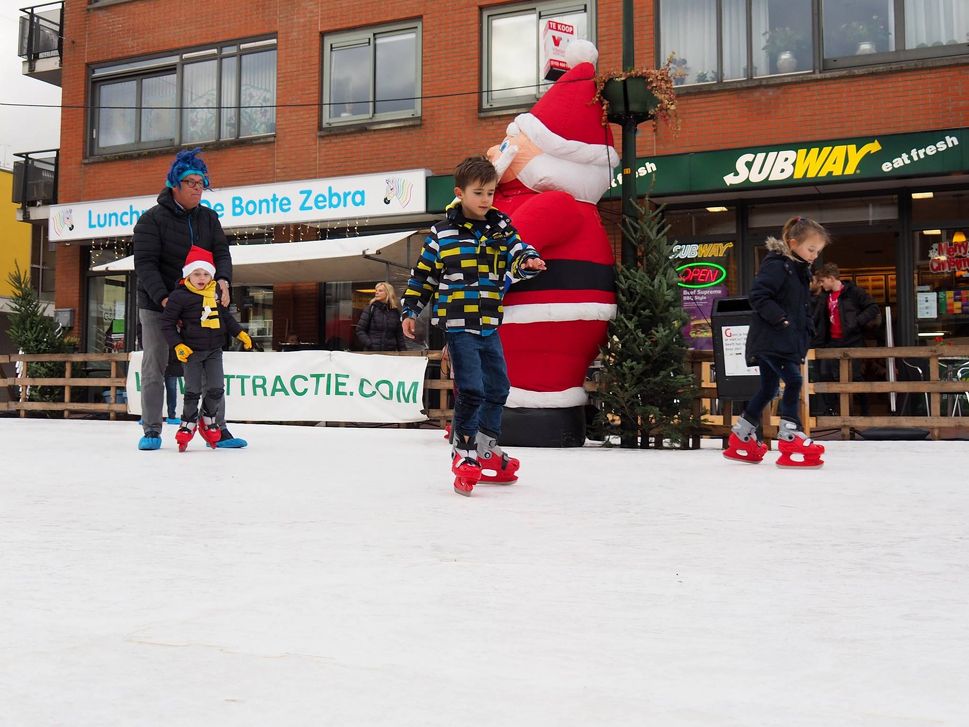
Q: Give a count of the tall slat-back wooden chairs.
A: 0